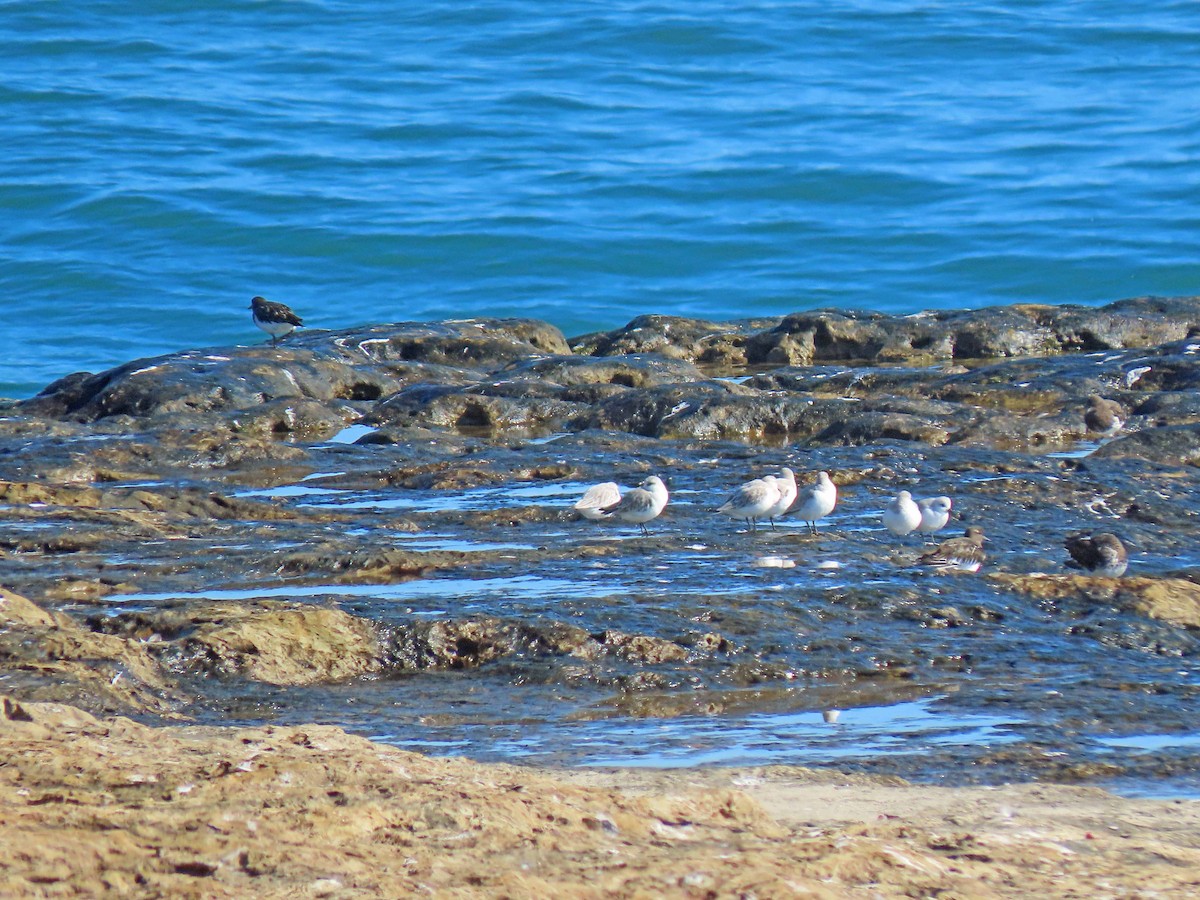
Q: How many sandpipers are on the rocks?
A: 11